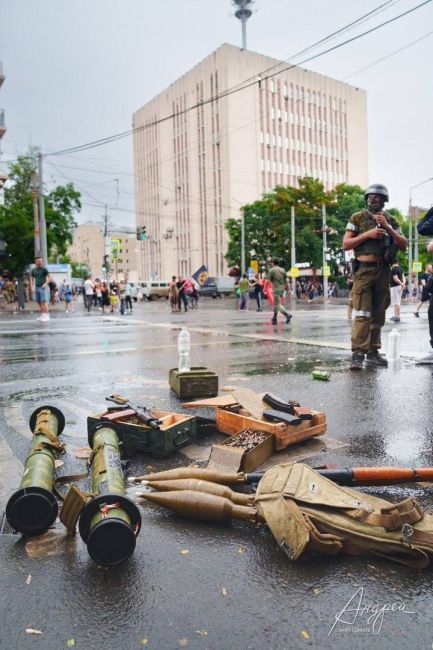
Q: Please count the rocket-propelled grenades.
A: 3